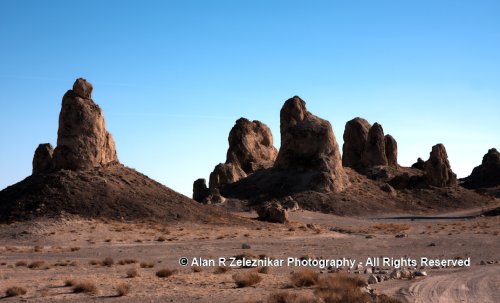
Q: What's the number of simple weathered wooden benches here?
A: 0